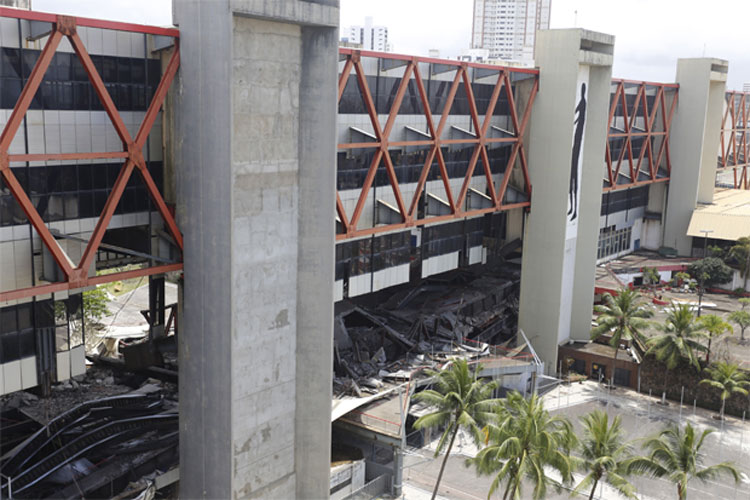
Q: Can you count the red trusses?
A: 4